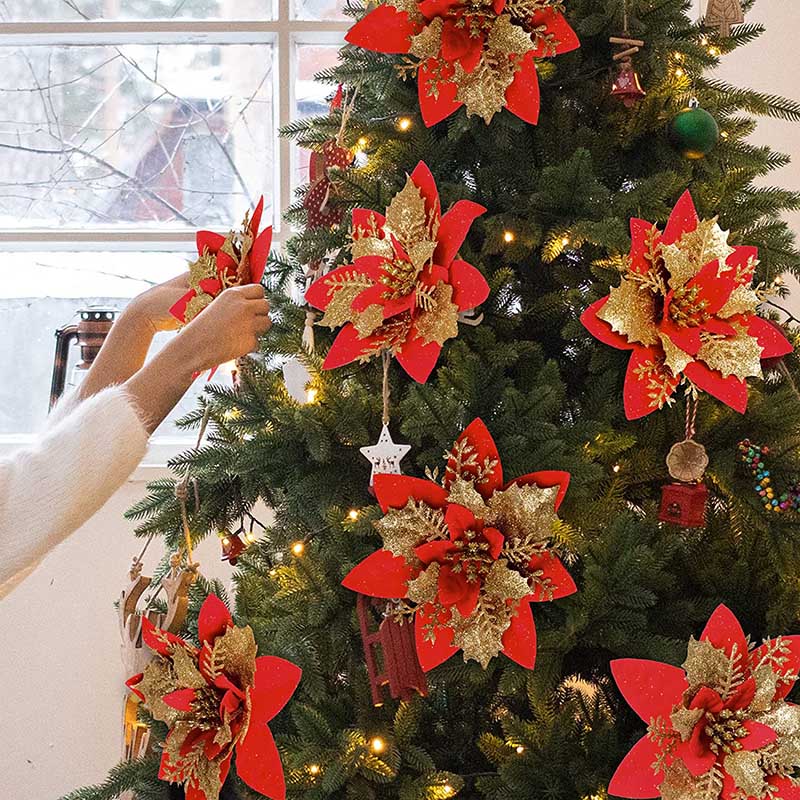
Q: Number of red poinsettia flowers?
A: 7